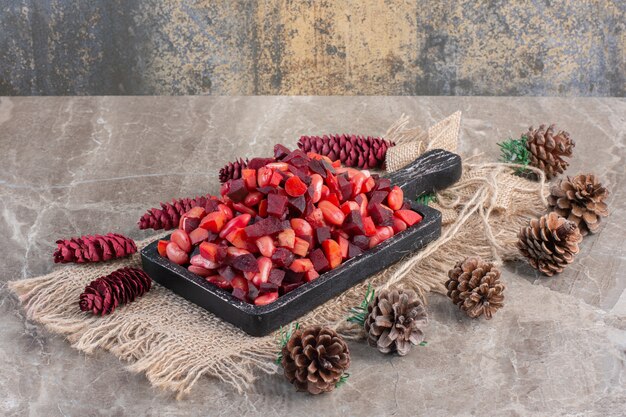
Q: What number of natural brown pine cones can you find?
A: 6